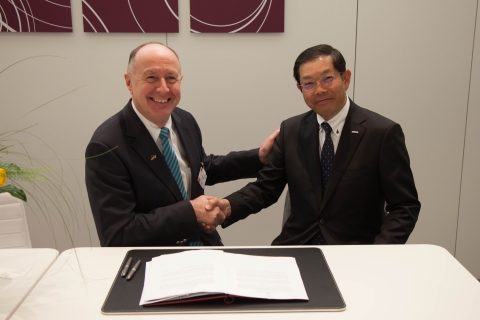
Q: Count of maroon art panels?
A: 3